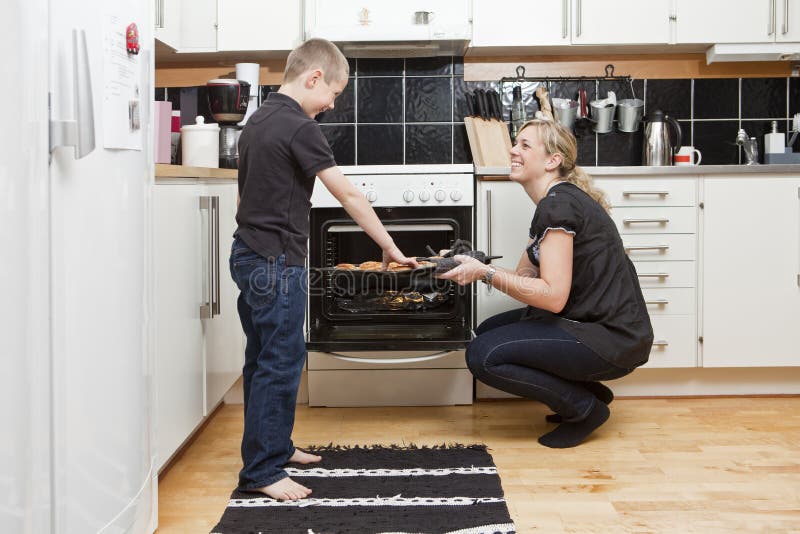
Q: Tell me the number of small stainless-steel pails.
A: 3